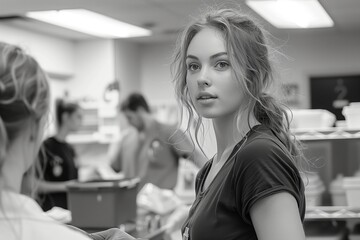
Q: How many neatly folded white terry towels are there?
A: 0